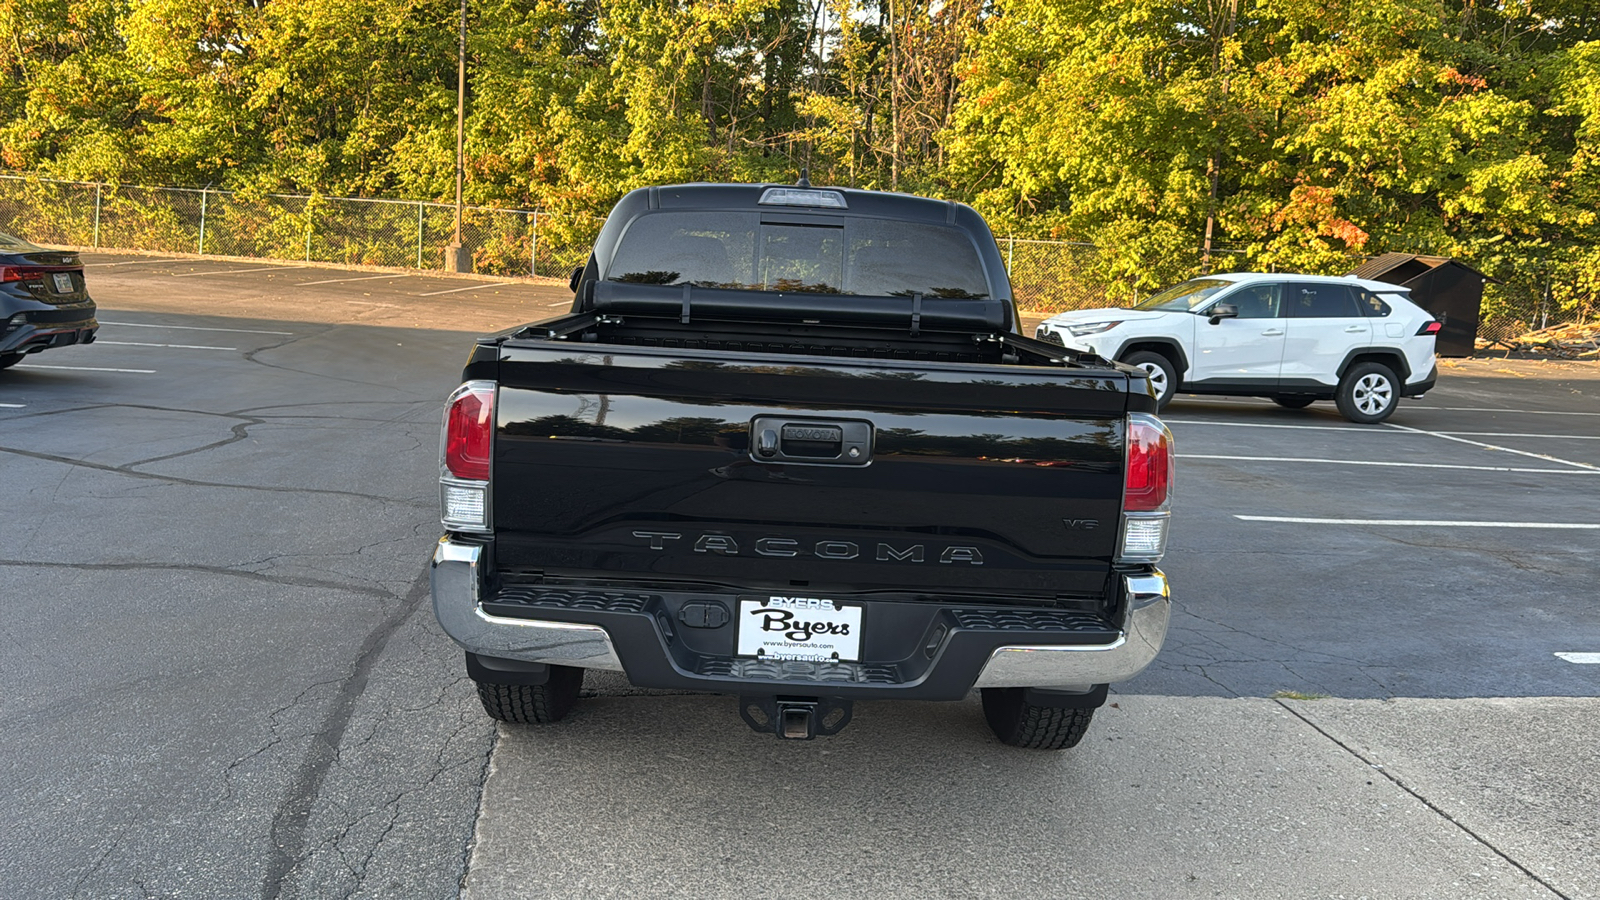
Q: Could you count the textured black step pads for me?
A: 3